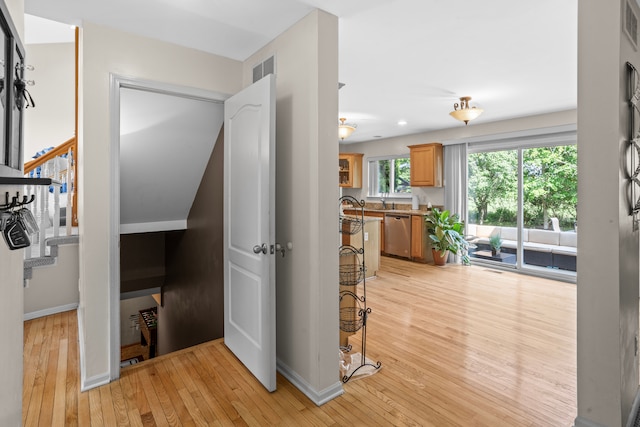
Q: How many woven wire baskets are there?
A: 3